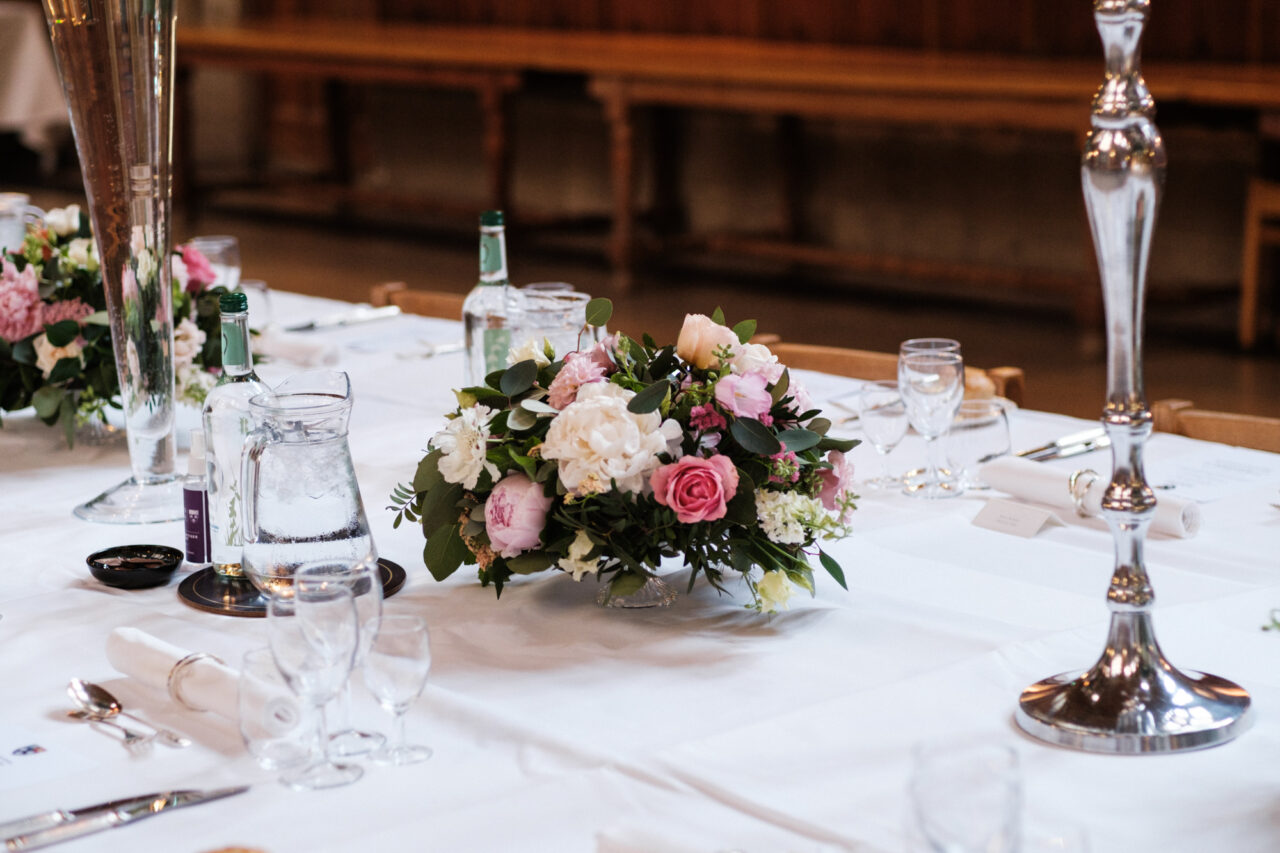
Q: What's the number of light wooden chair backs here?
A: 3